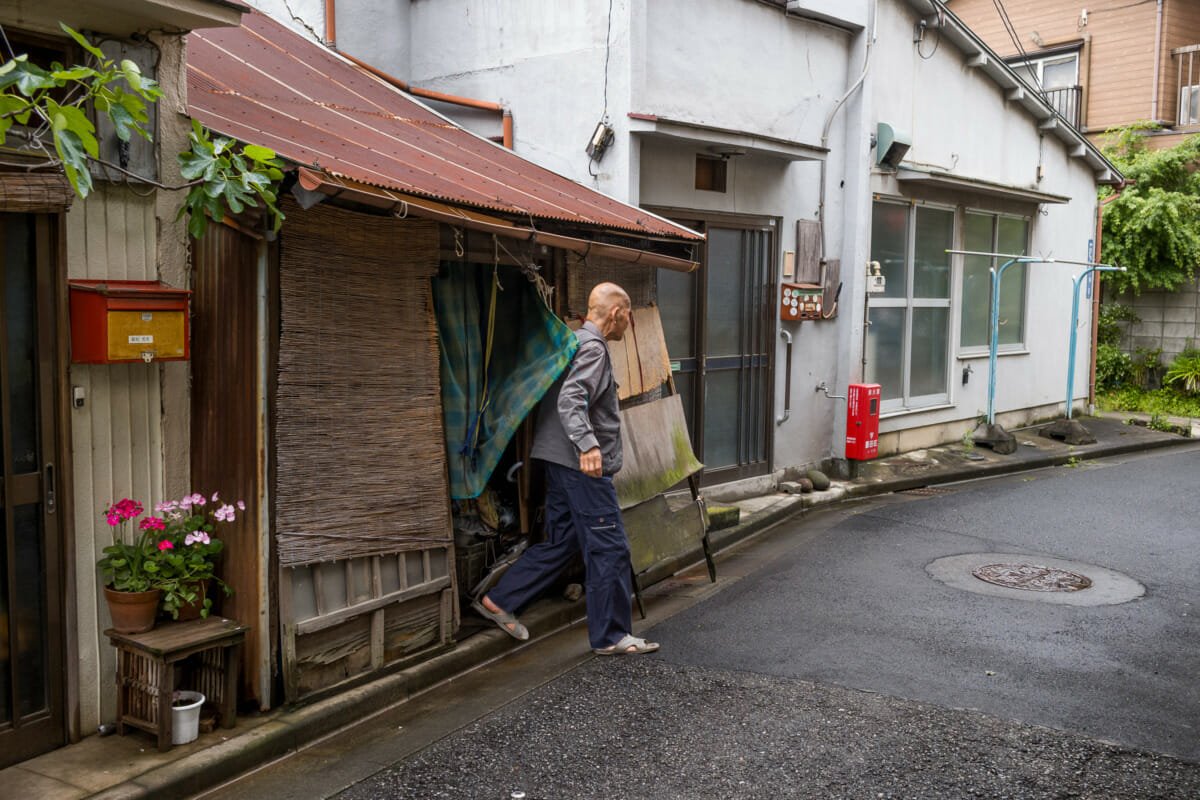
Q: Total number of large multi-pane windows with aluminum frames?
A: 2